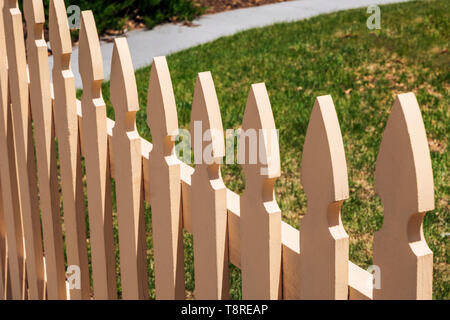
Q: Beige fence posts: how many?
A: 11